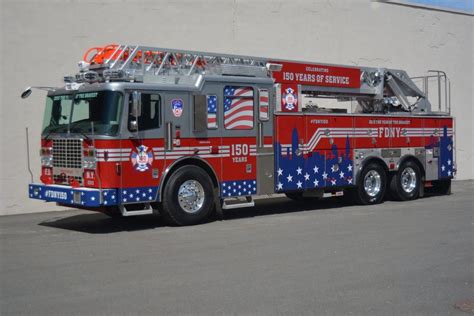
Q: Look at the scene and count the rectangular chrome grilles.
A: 1